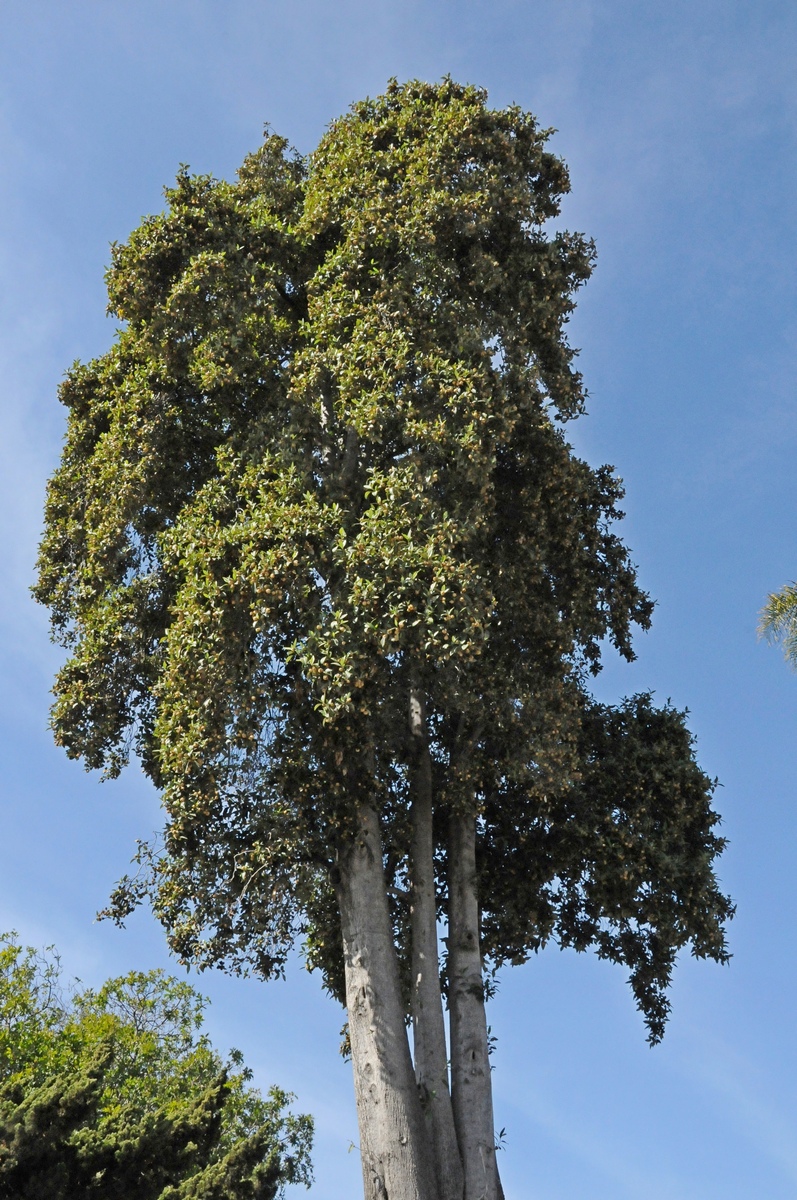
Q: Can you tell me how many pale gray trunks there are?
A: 3